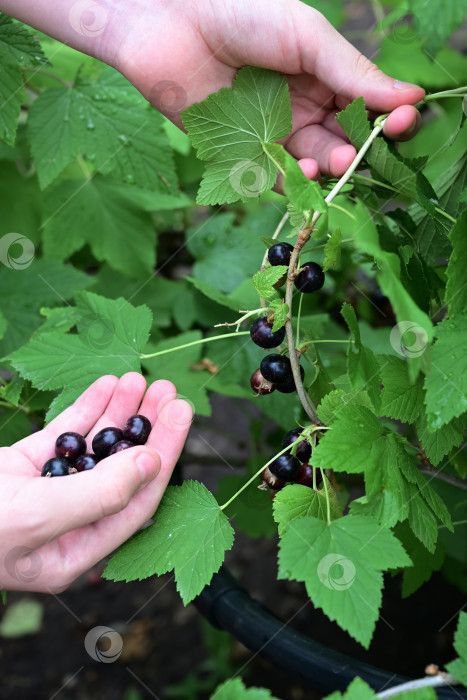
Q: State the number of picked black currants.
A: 6